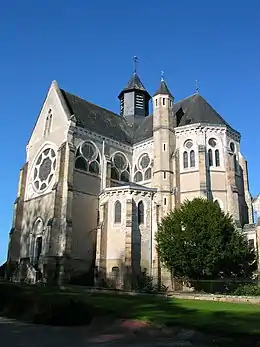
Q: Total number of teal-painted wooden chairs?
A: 0